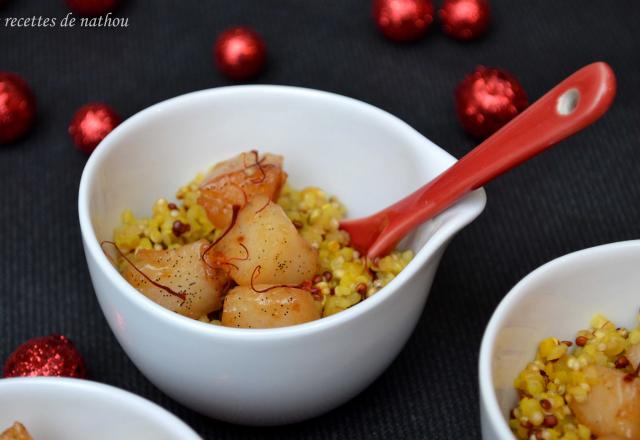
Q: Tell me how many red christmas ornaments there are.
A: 8